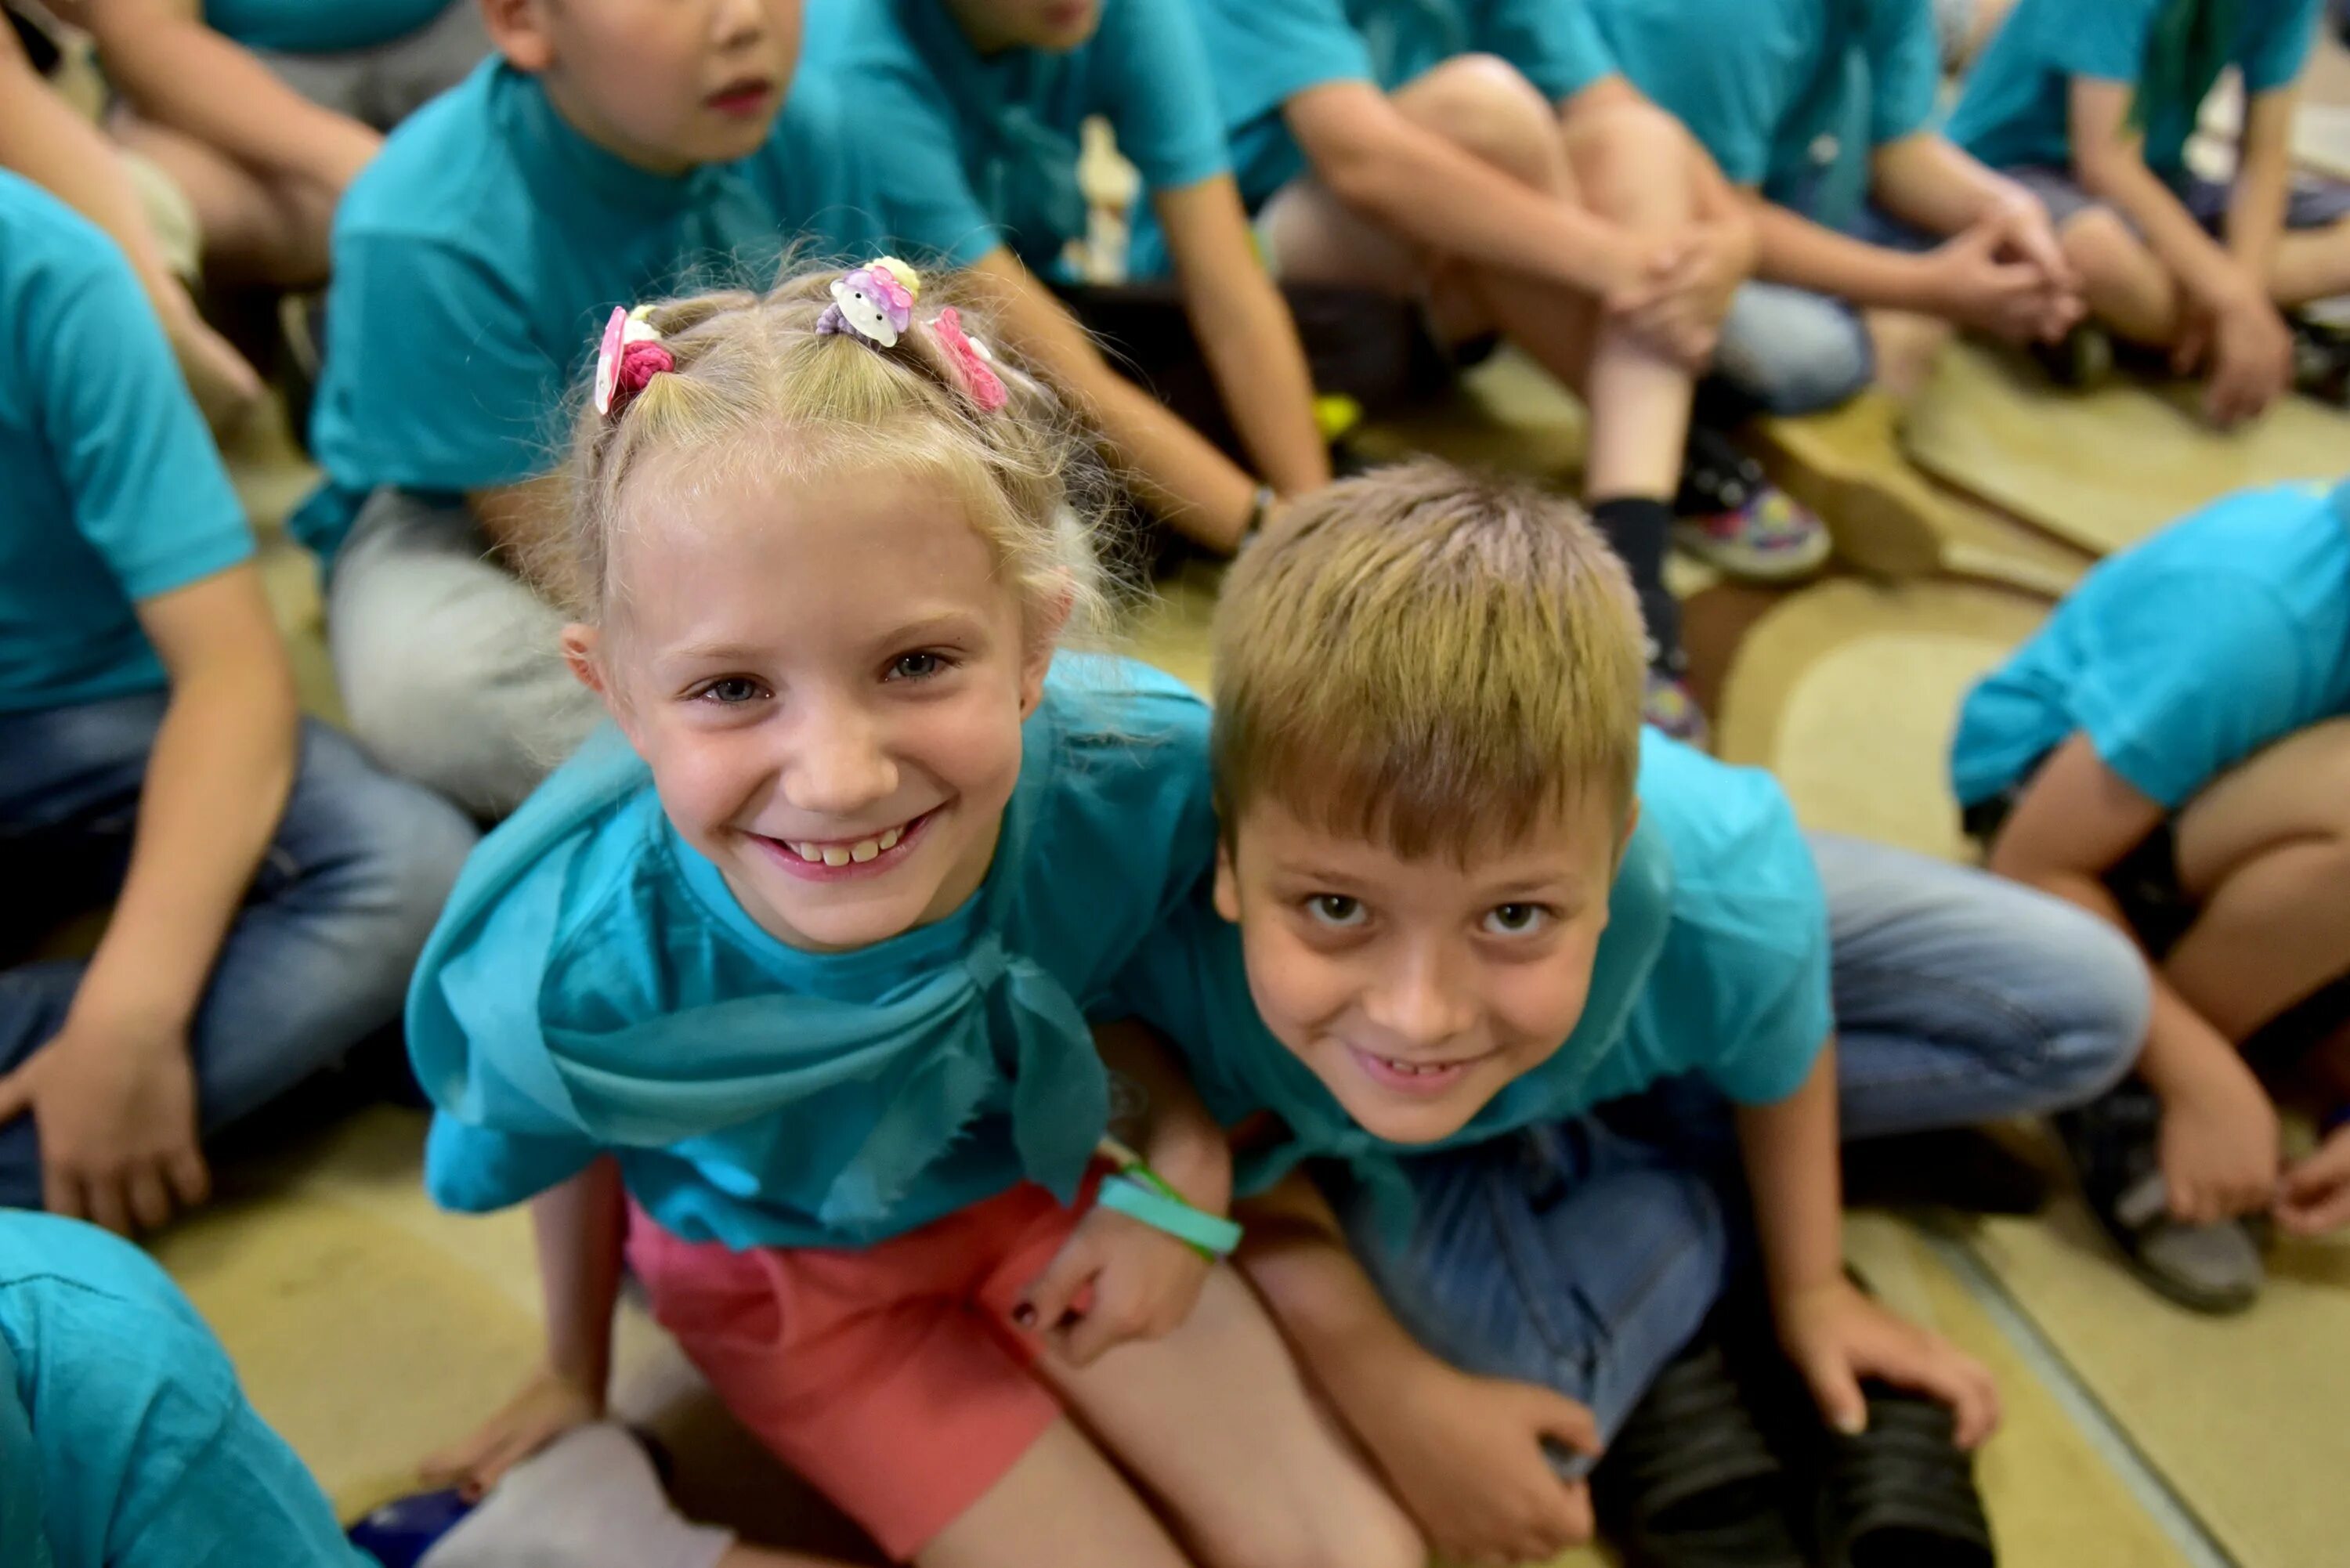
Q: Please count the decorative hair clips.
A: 3